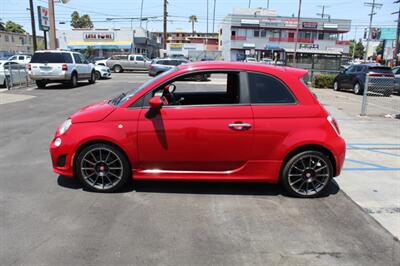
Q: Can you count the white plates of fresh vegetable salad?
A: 0